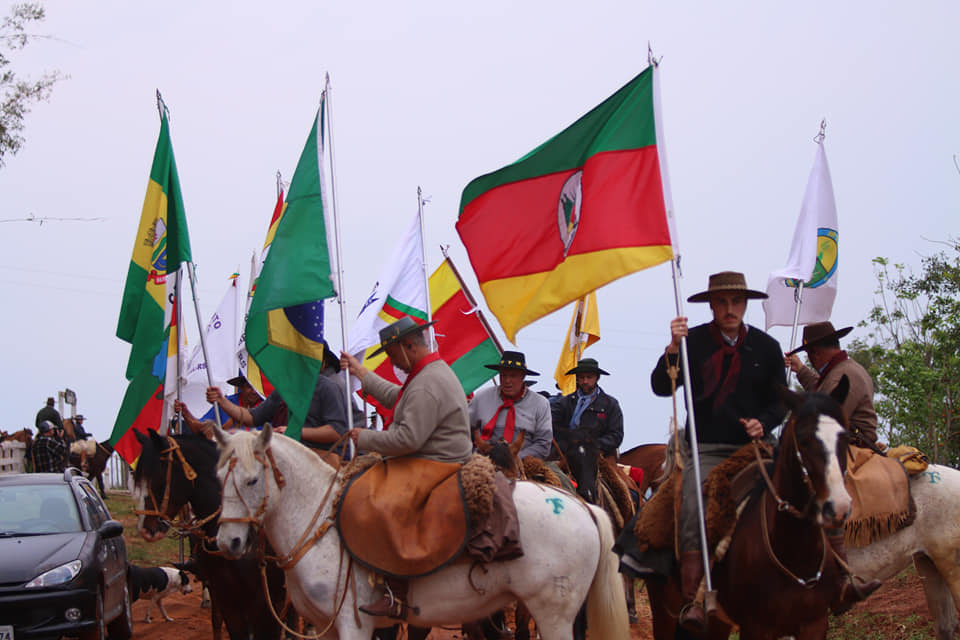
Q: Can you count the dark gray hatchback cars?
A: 1